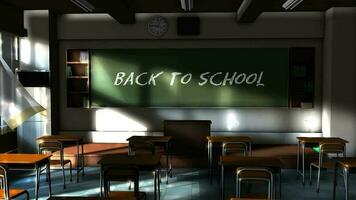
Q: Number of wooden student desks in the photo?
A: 8